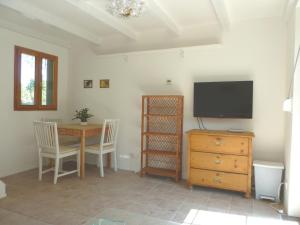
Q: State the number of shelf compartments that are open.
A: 4